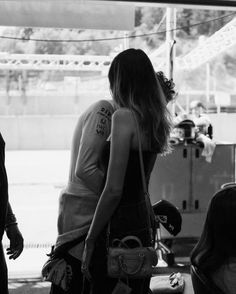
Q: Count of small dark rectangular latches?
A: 4